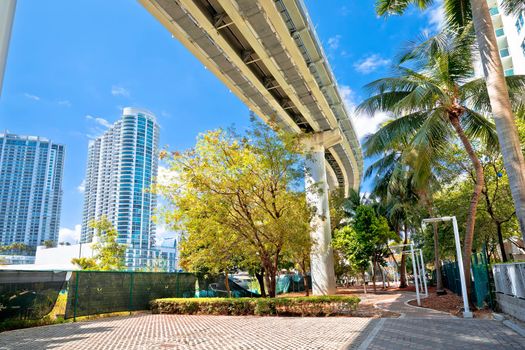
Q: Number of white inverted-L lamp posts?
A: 4